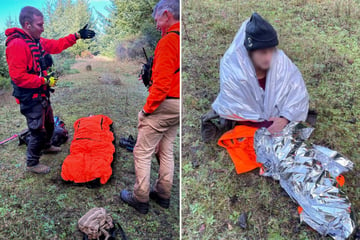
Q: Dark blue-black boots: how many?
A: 2